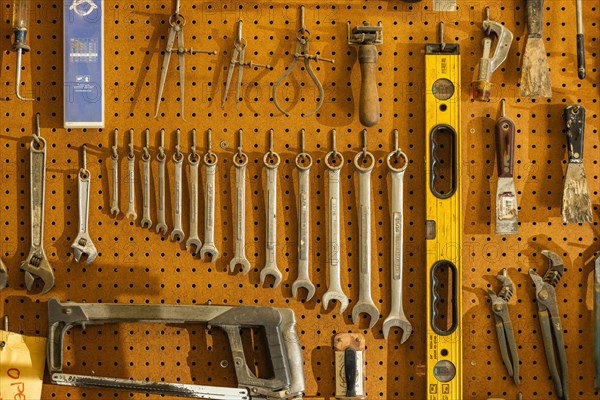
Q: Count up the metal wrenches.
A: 15